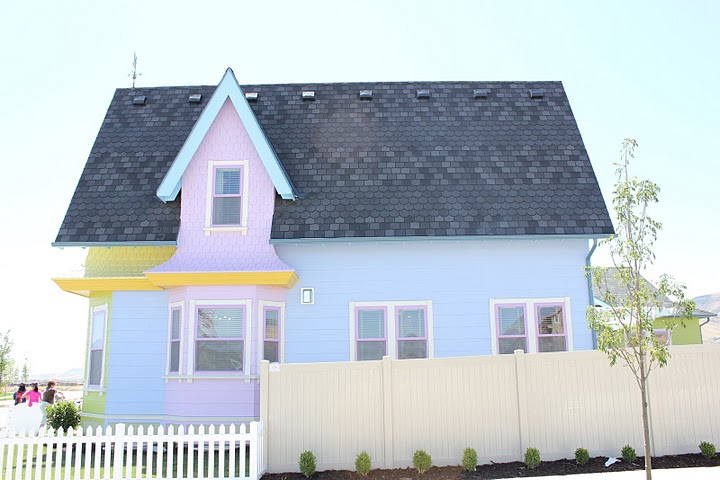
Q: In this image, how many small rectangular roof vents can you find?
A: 8